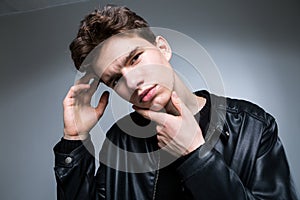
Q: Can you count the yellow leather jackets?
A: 0